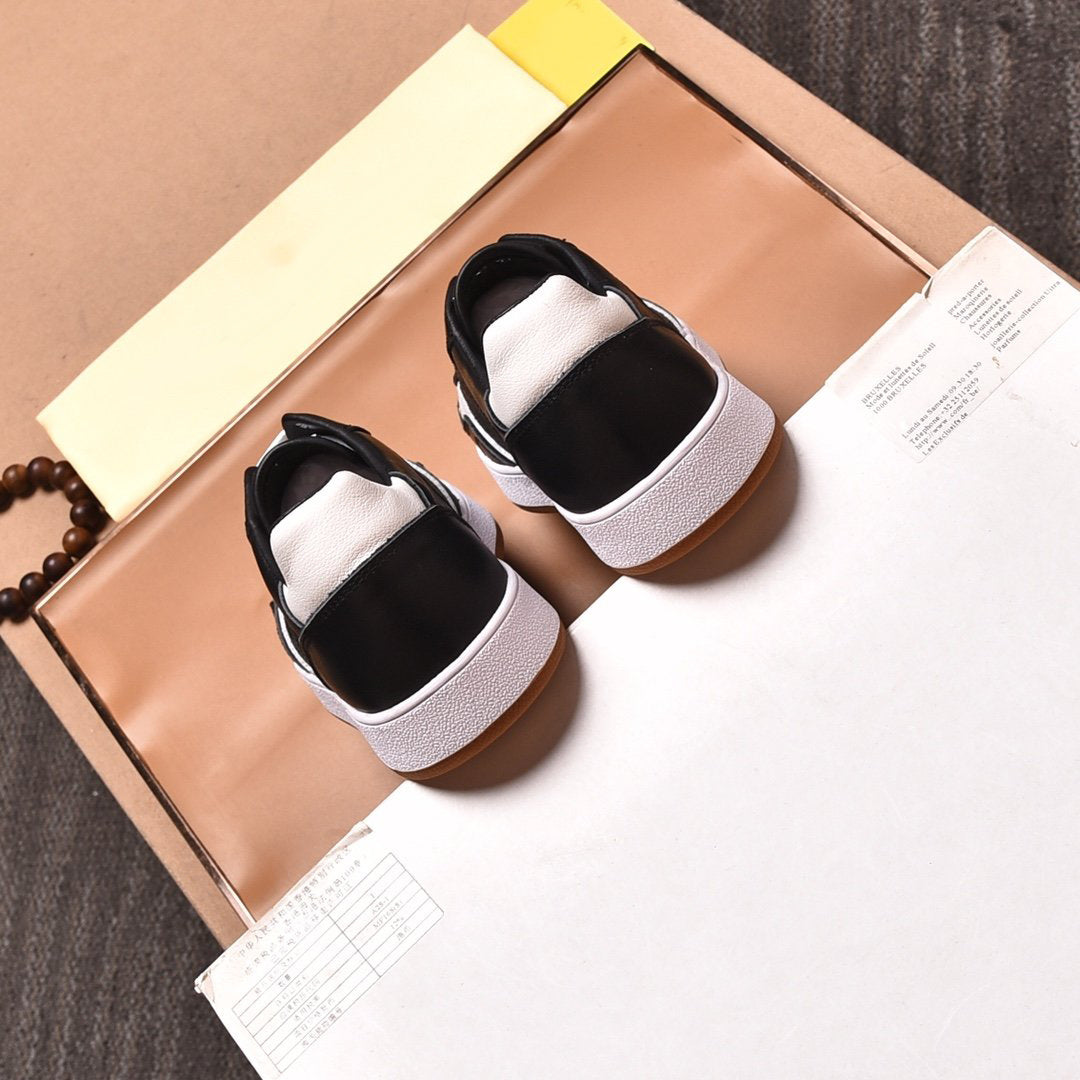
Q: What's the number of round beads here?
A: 10